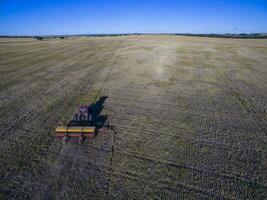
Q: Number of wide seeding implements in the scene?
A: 1